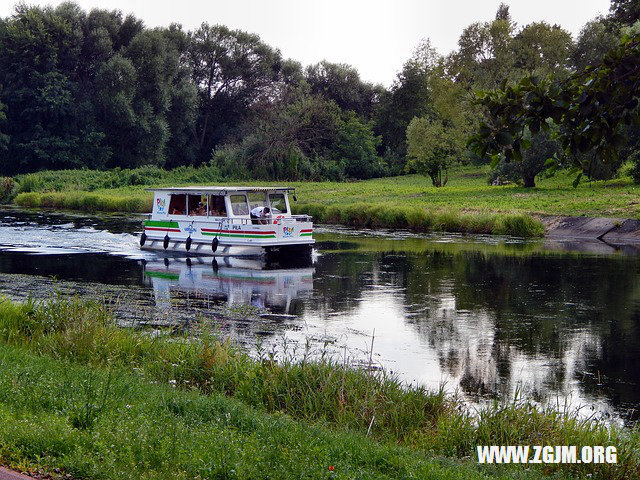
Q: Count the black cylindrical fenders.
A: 4